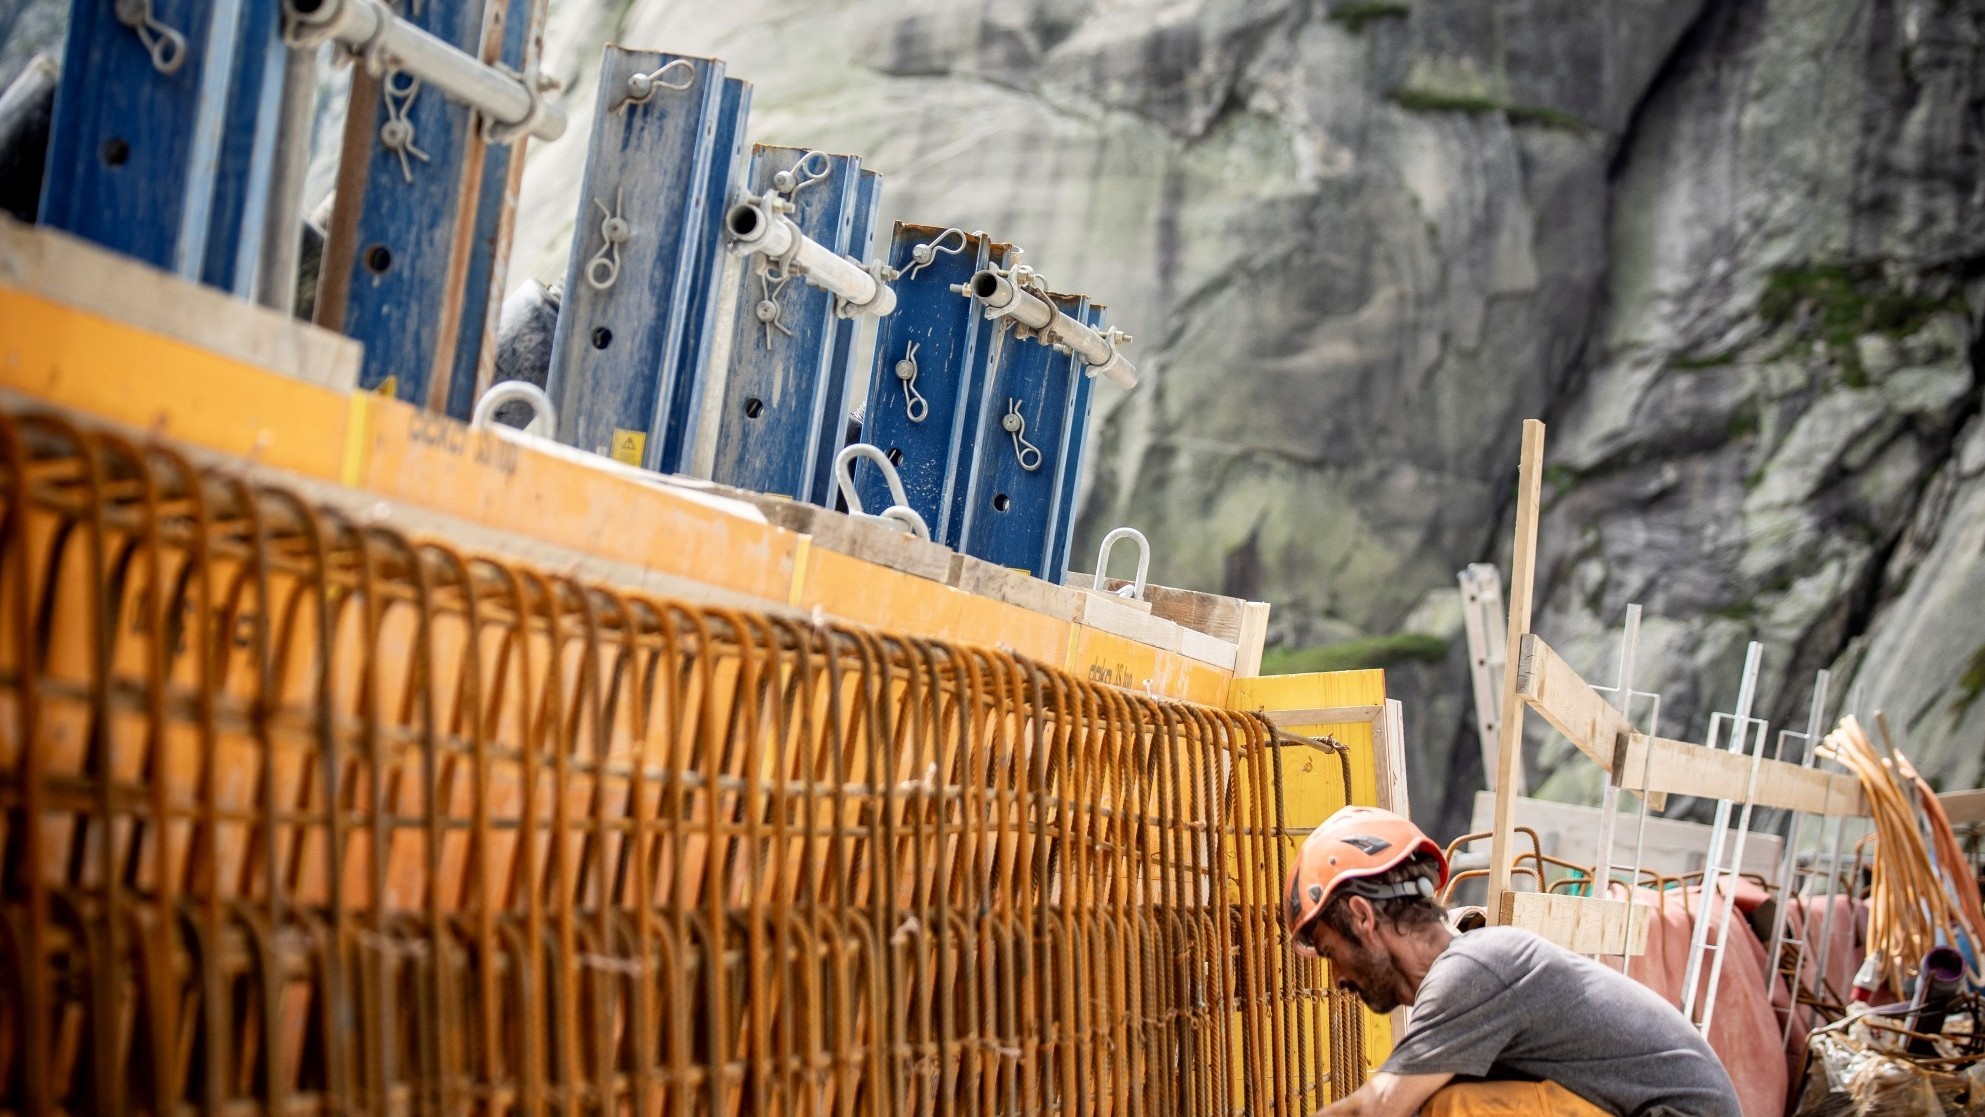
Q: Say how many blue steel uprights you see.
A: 6